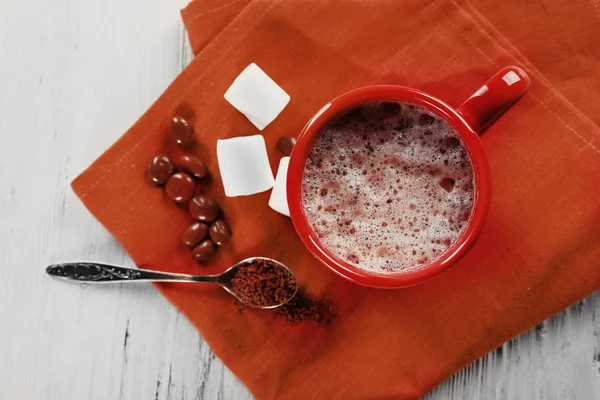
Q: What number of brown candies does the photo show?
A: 9